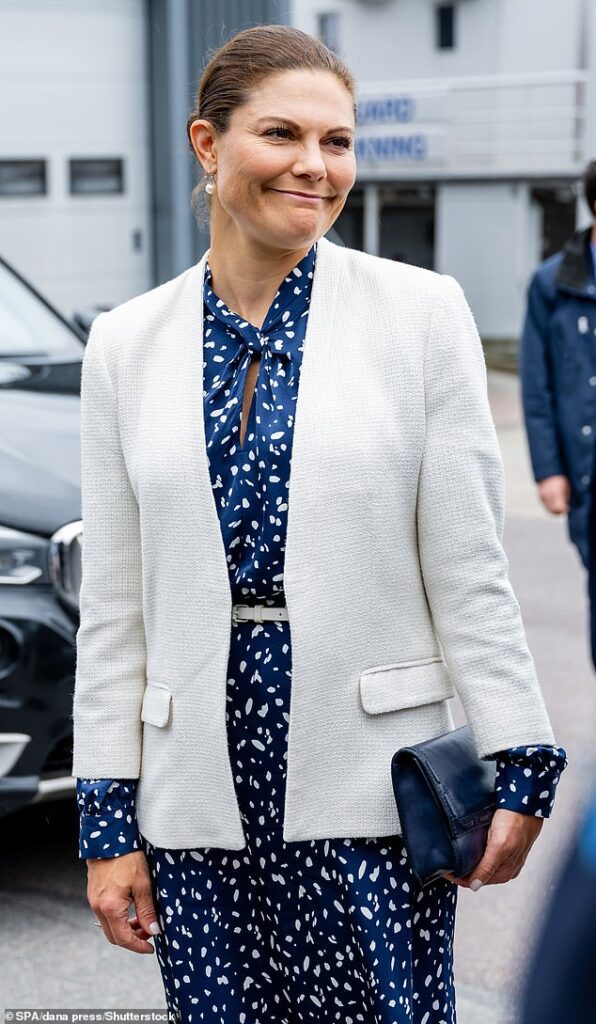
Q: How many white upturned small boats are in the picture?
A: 0